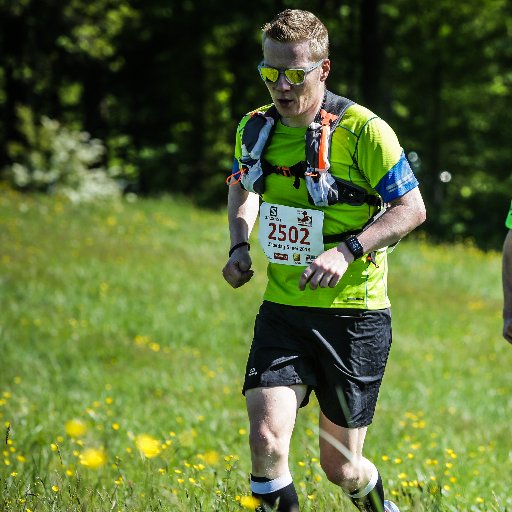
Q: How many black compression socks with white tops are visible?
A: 2